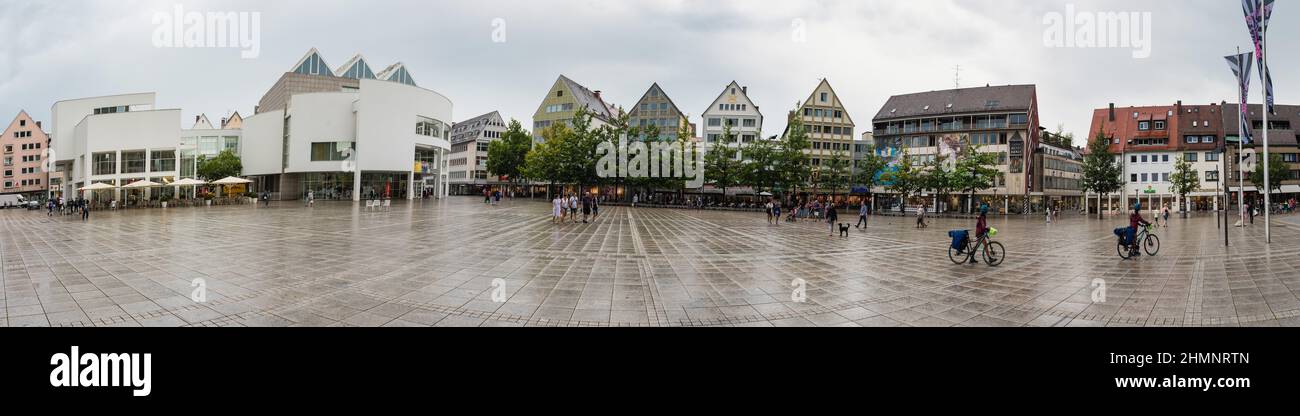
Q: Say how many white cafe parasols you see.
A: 4